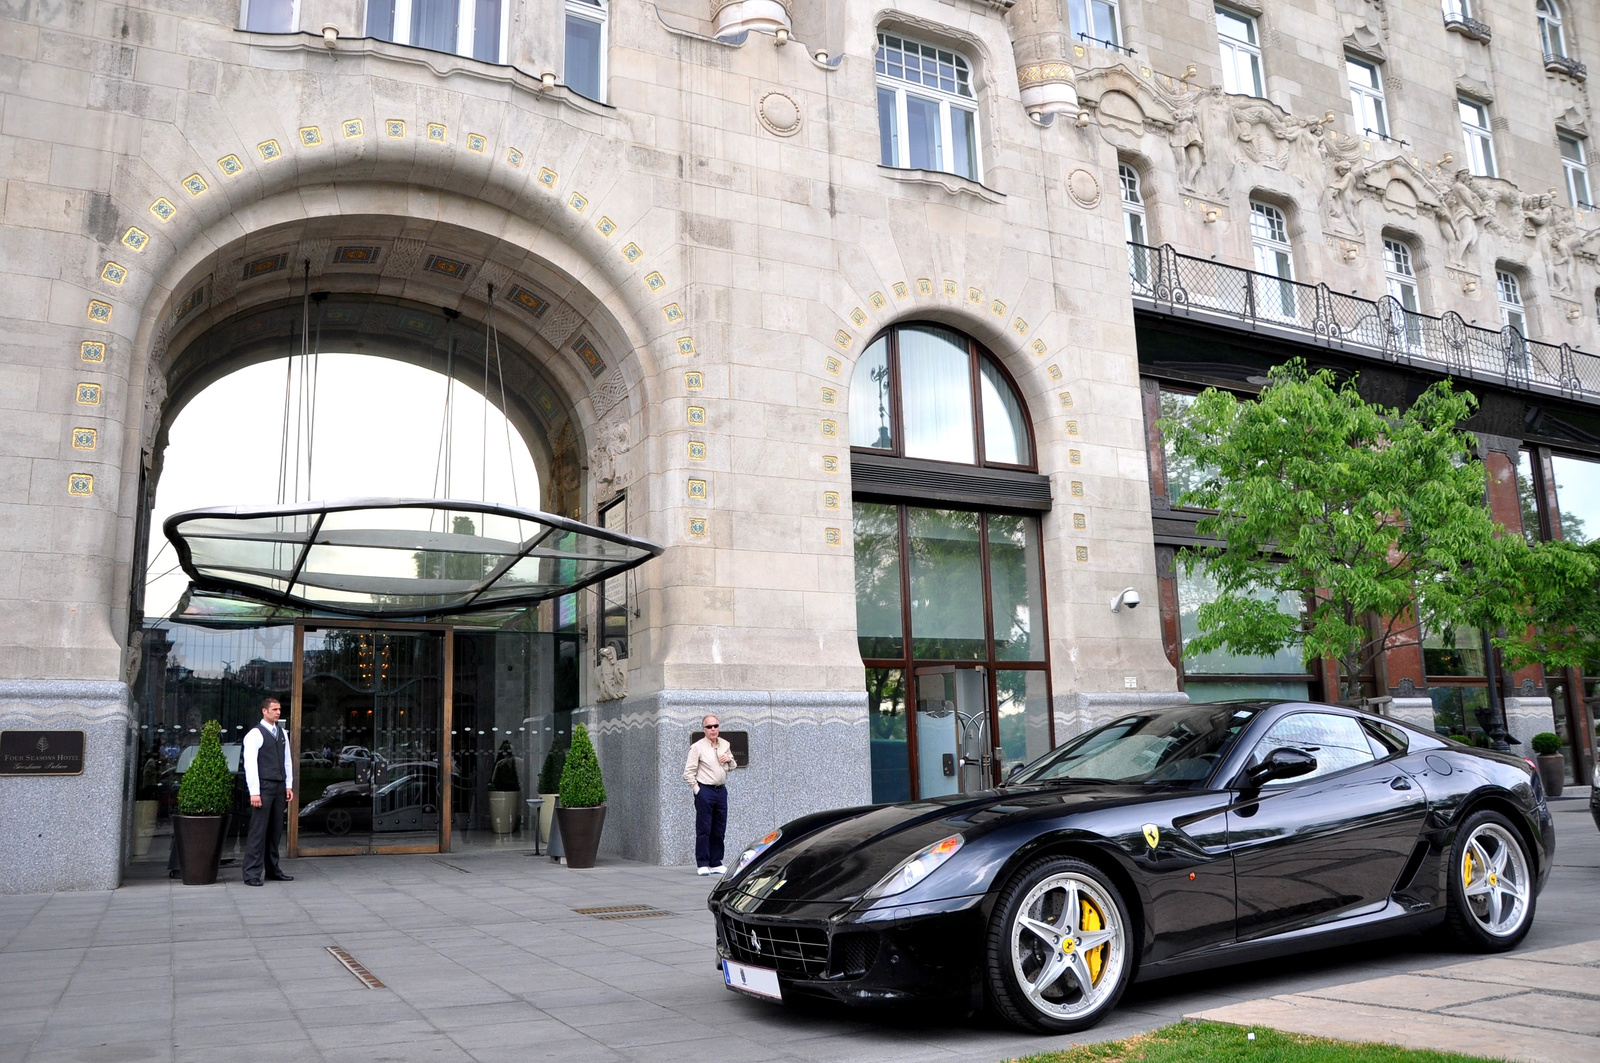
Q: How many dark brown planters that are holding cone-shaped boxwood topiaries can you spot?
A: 2